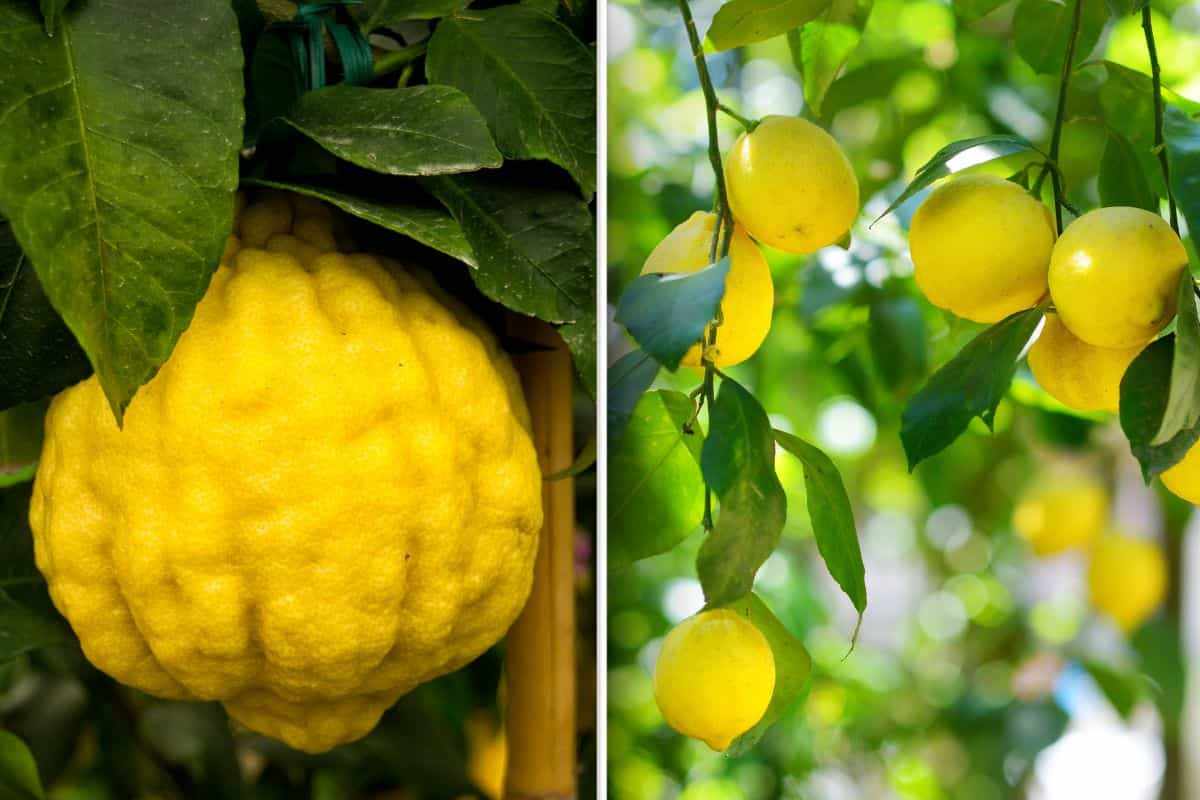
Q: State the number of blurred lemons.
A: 2